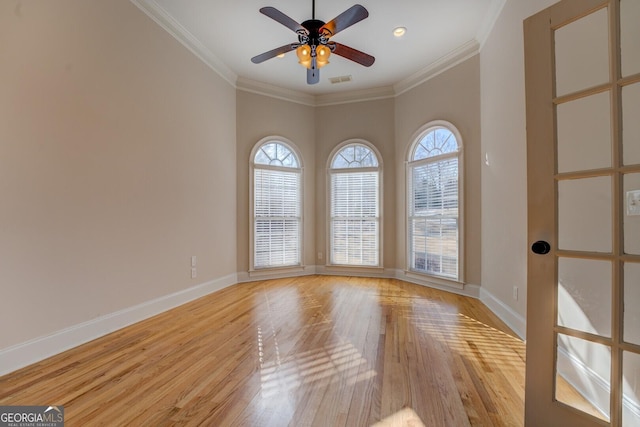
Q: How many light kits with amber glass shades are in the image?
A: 1